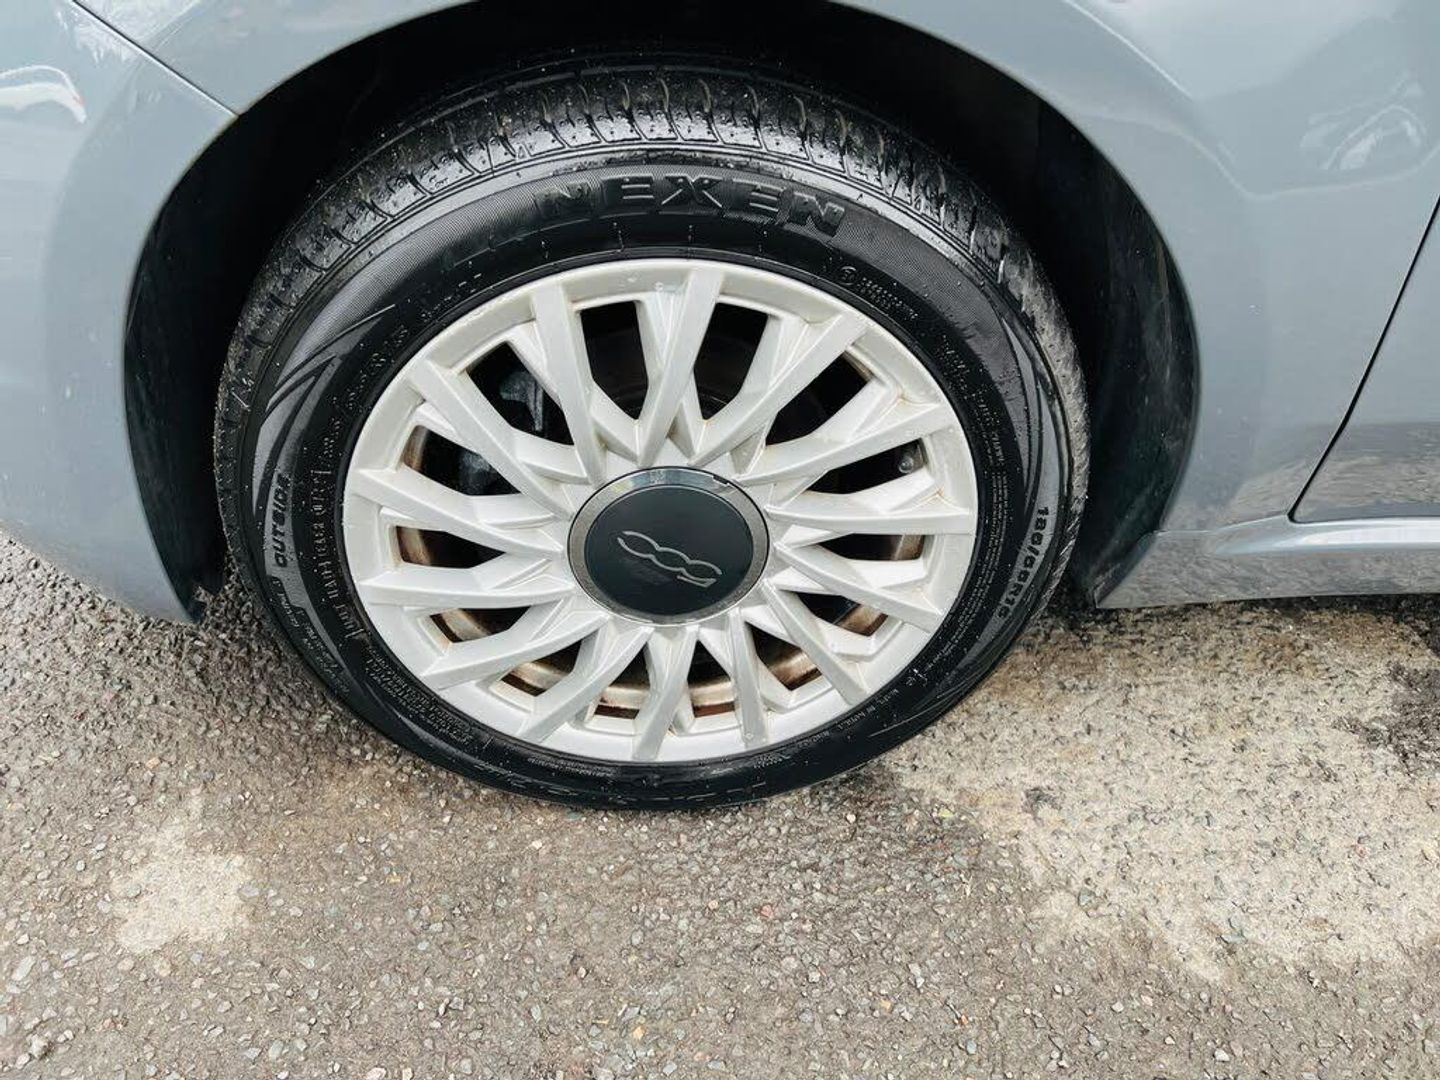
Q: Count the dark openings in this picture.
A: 14